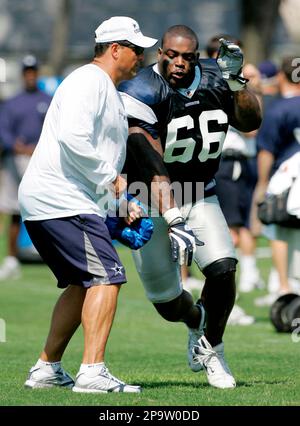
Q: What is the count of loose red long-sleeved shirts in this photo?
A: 0